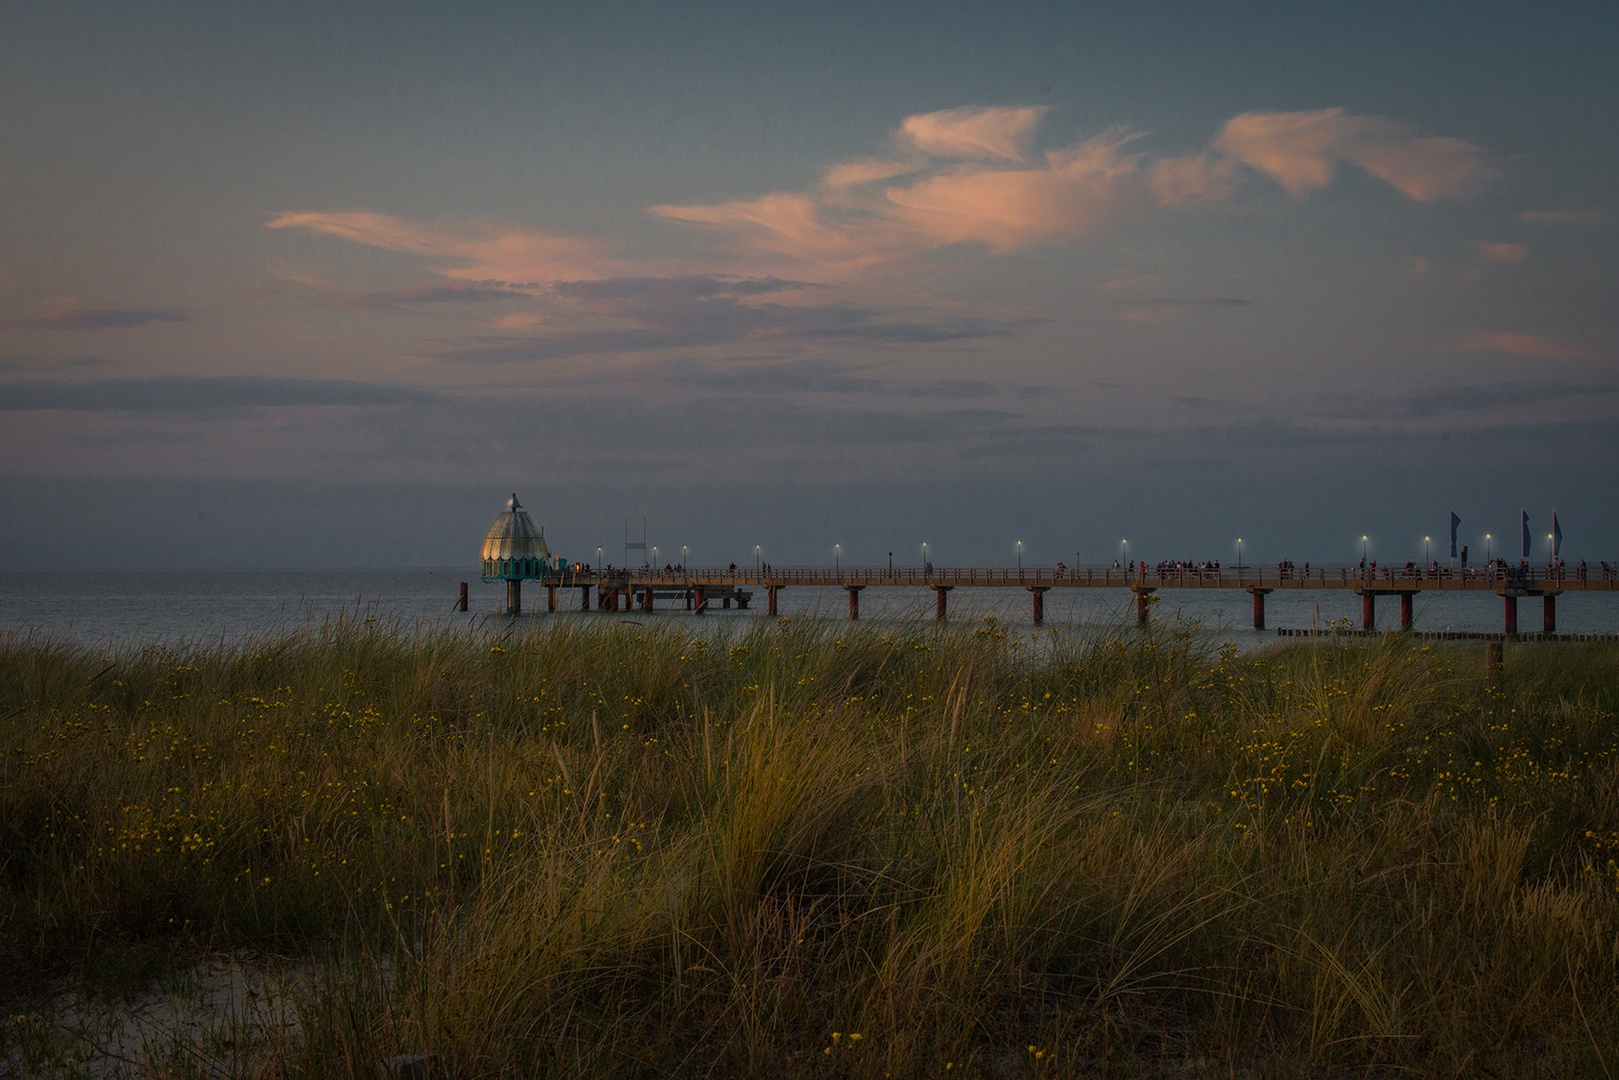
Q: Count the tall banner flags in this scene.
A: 3